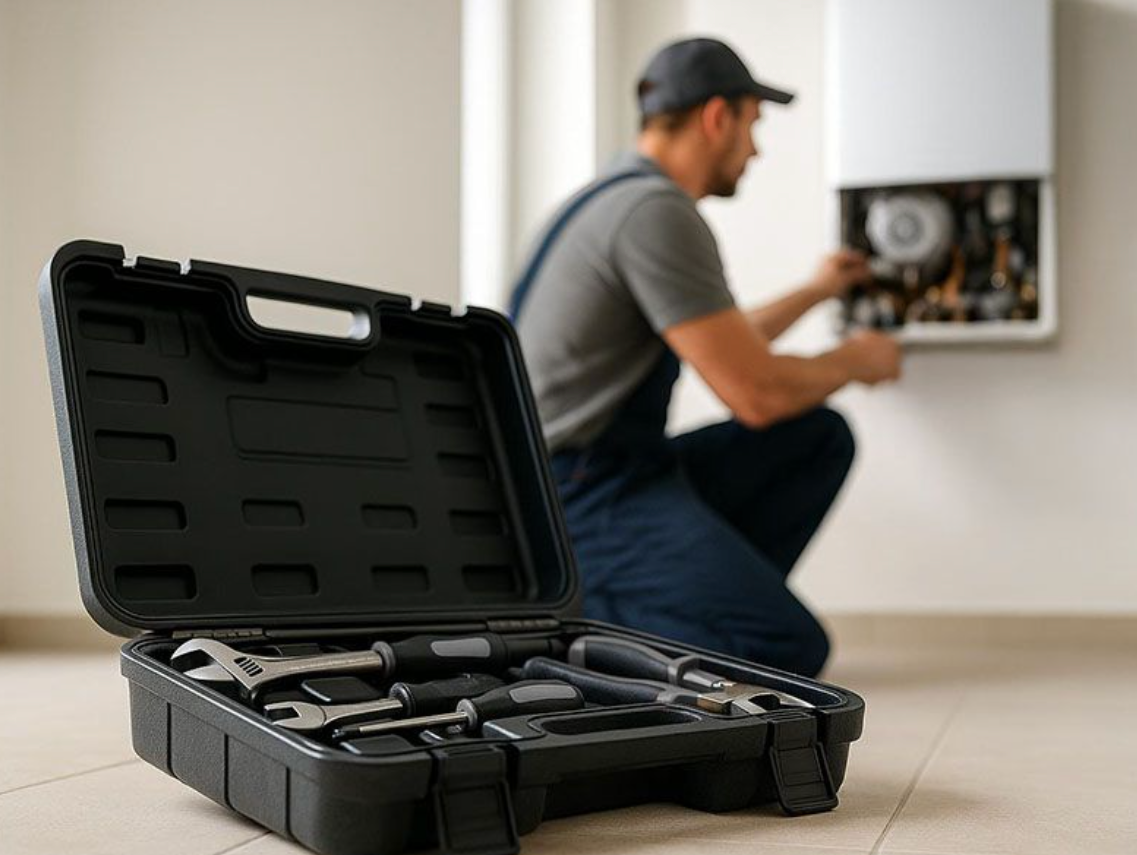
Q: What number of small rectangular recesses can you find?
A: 14